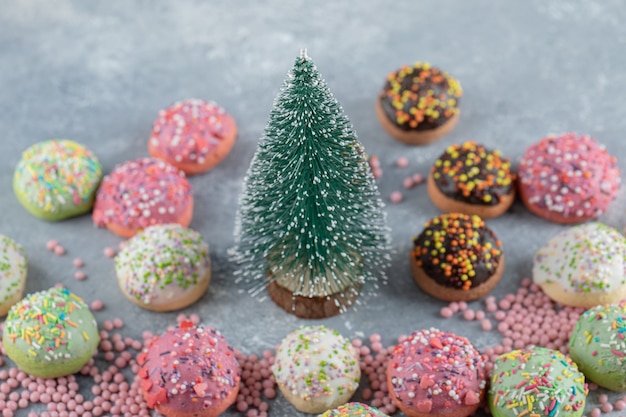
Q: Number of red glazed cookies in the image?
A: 5